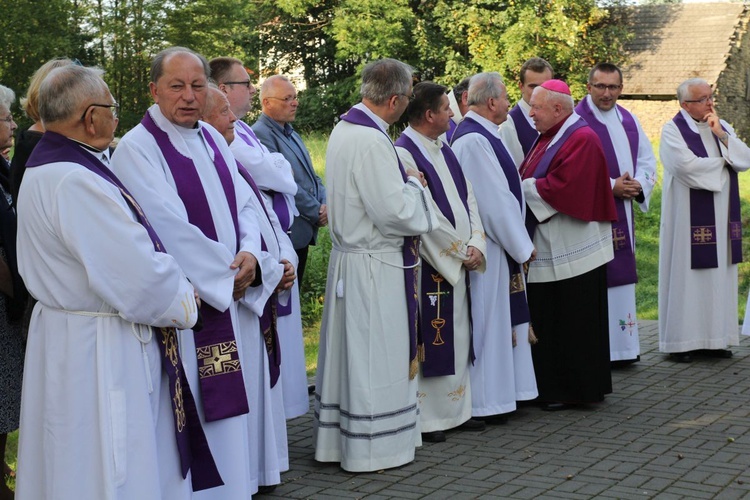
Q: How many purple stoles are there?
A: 12